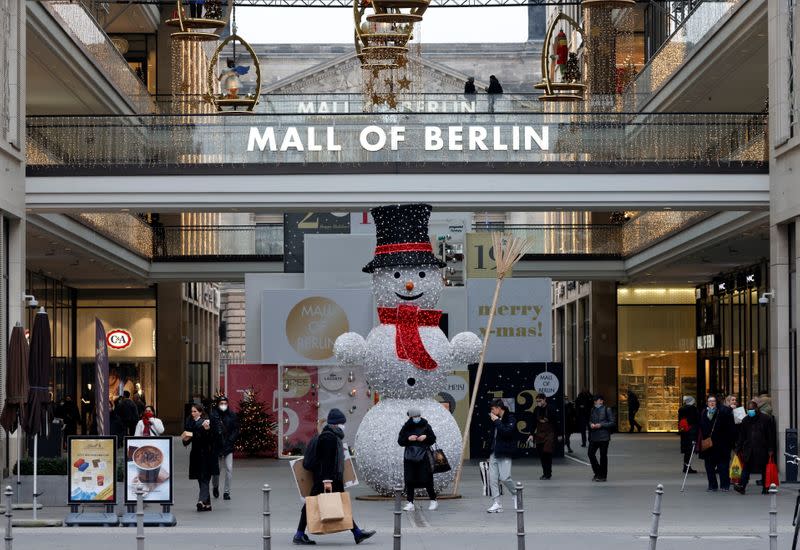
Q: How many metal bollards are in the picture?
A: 7